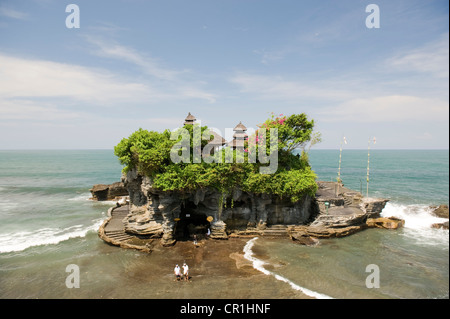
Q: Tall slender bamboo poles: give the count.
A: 2